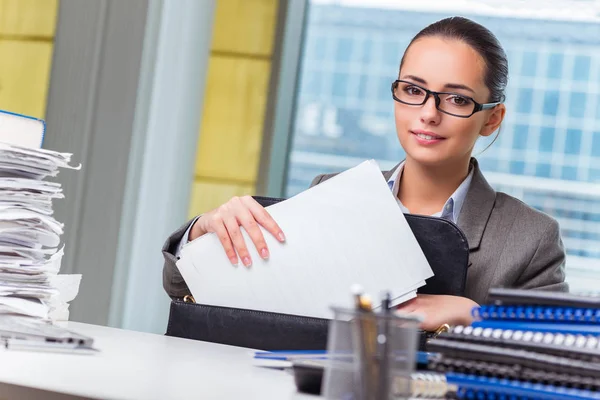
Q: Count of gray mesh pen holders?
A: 1